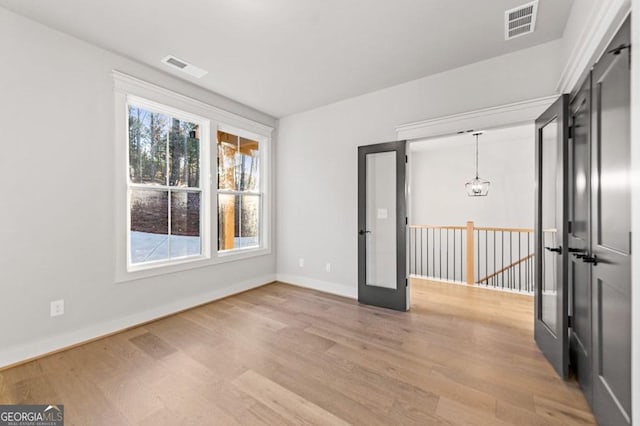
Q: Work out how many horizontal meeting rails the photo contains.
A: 2